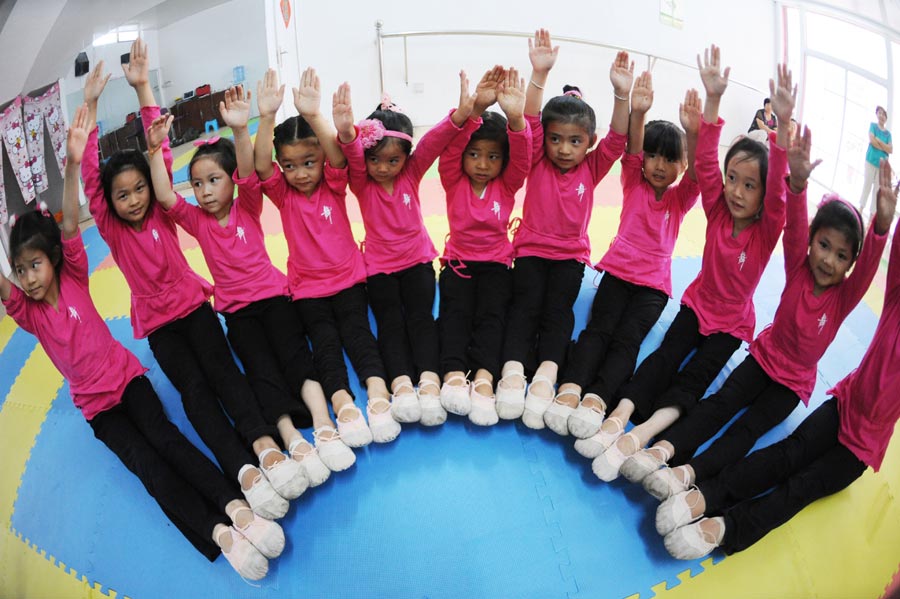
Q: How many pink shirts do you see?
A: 11